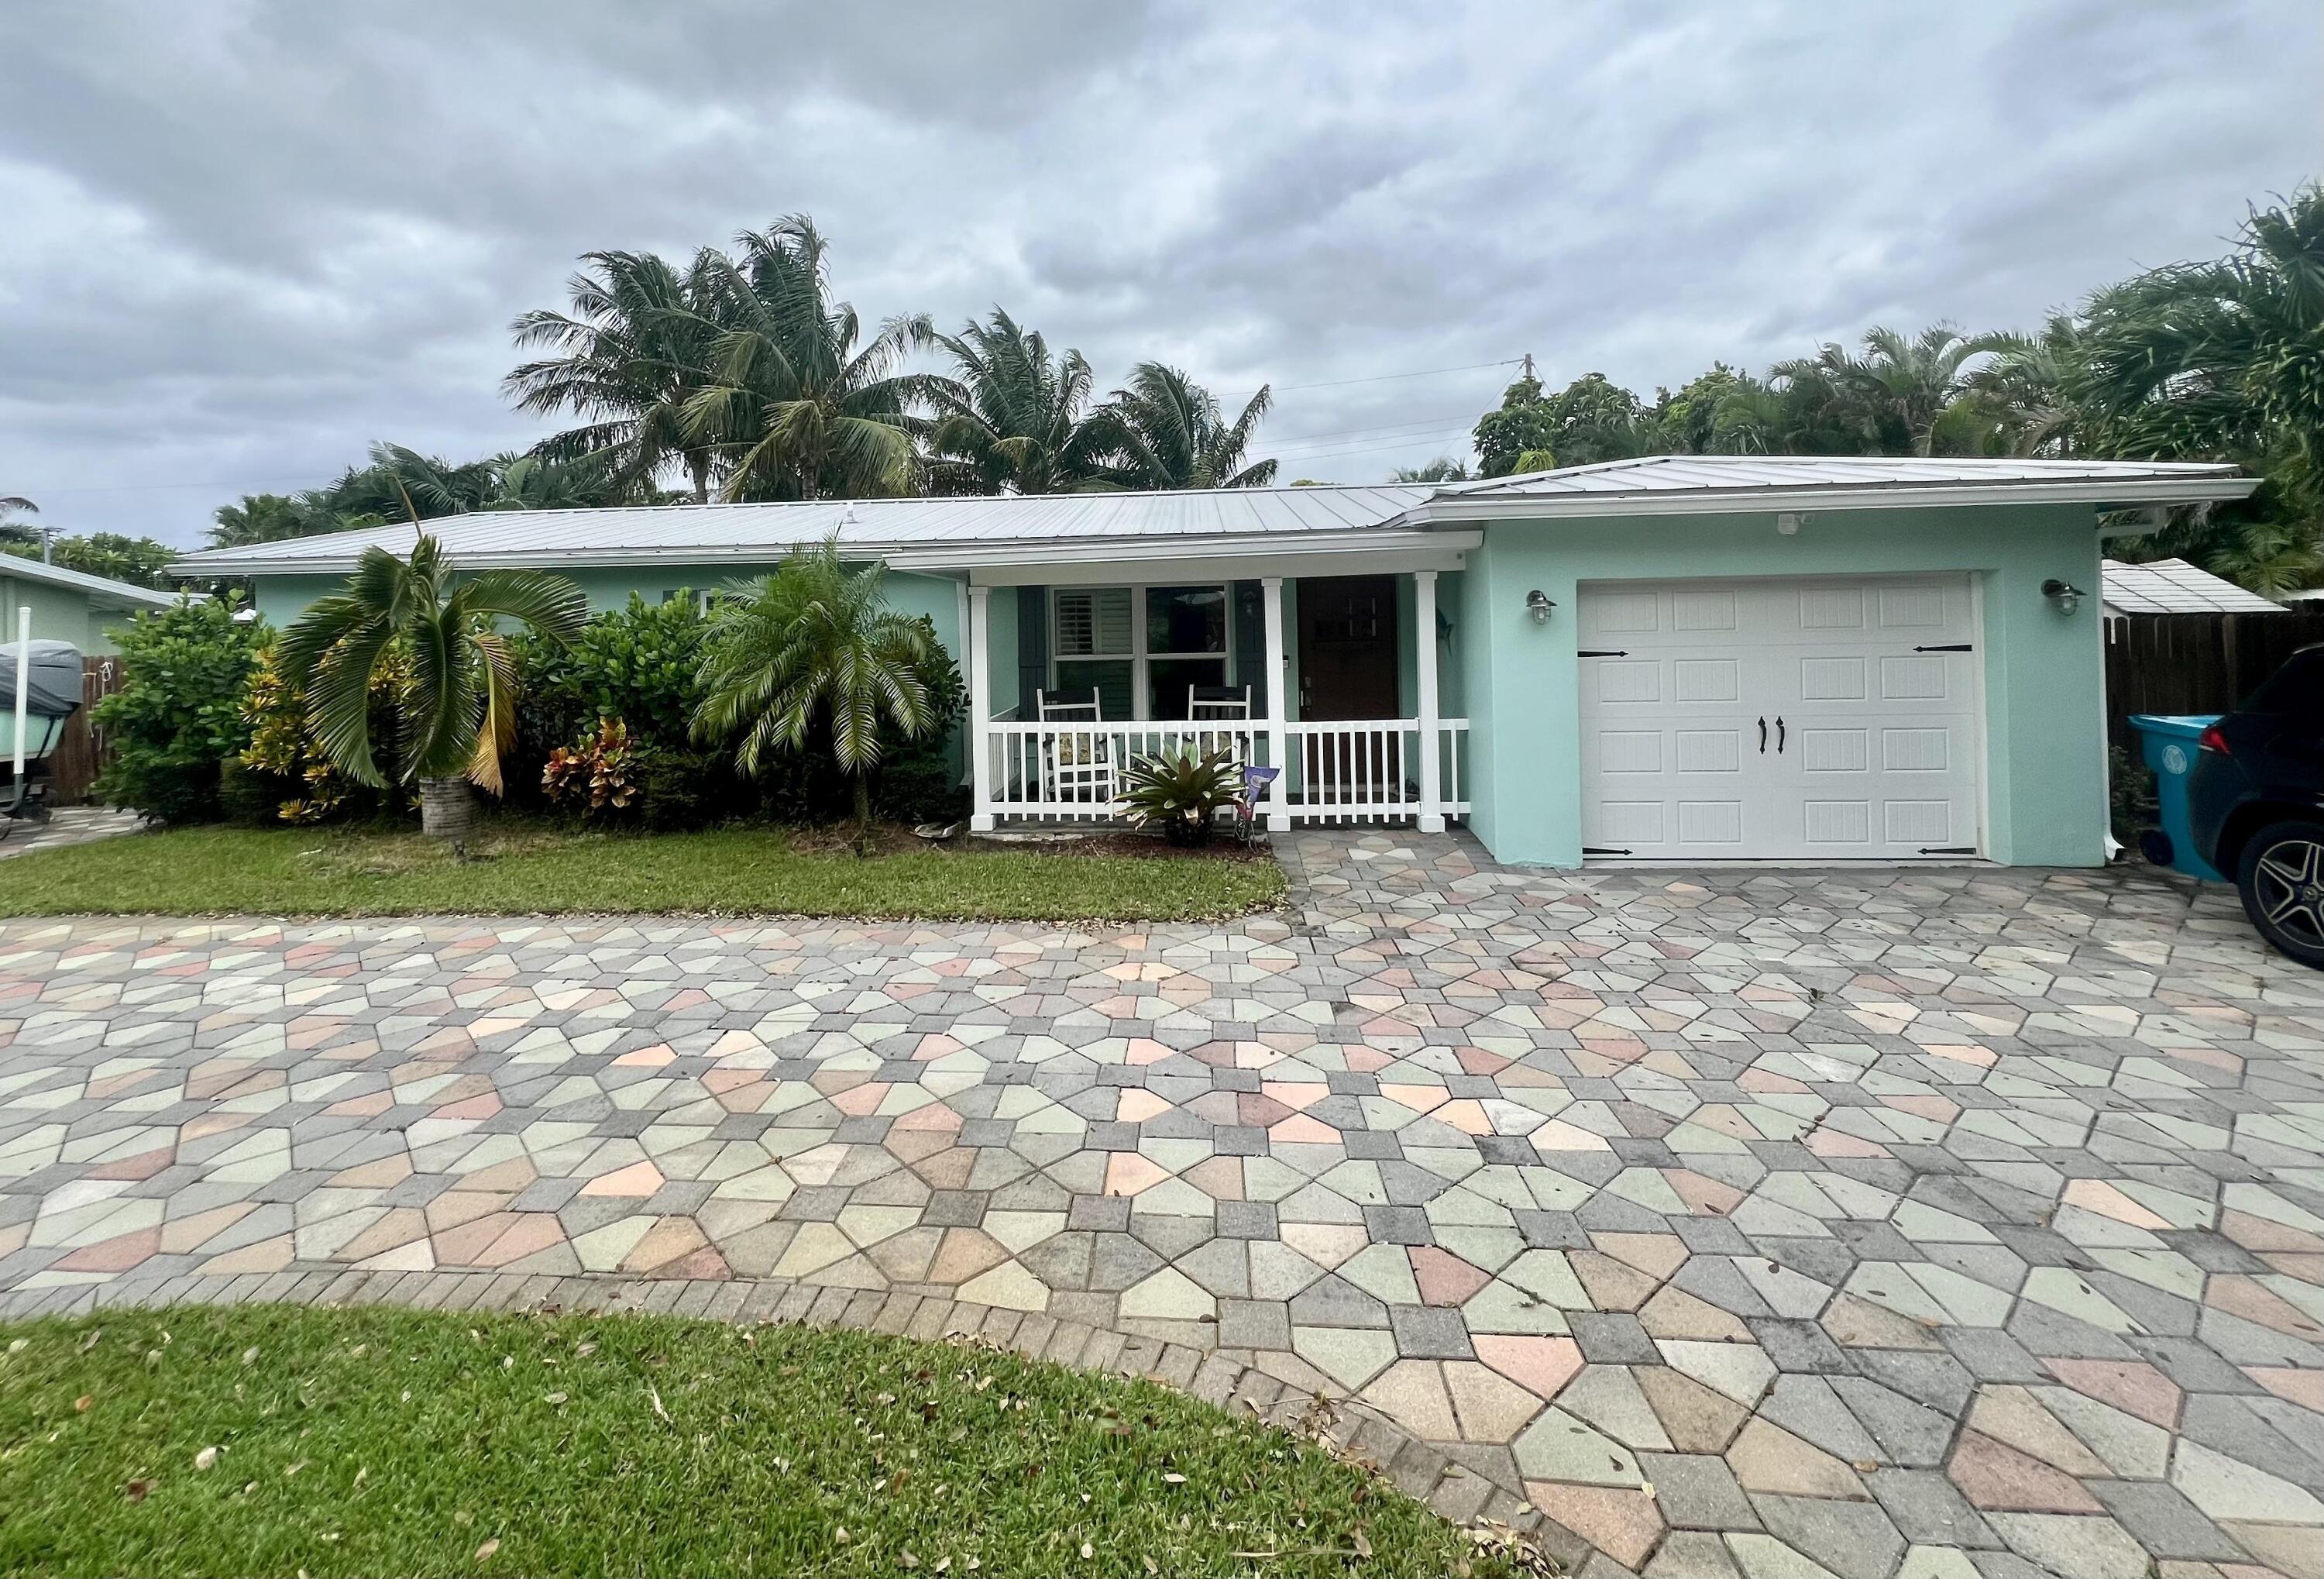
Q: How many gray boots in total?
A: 0